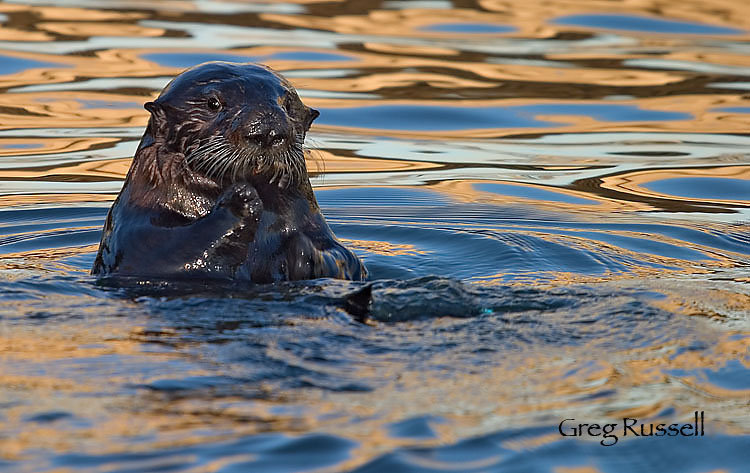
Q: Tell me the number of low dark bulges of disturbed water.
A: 1